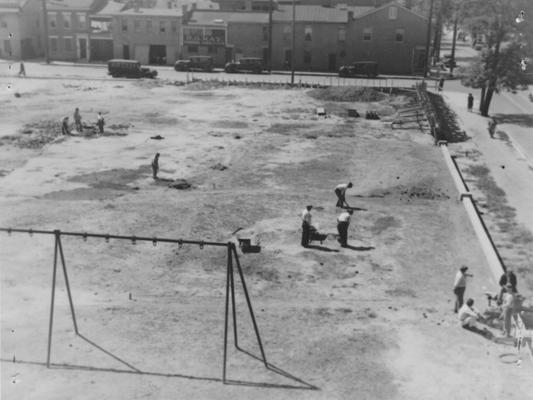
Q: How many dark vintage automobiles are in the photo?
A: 4